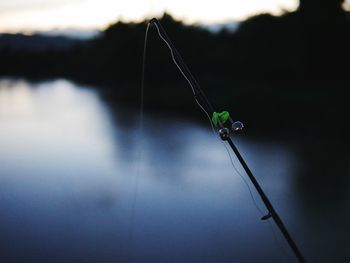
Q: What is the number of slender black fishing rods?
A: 1